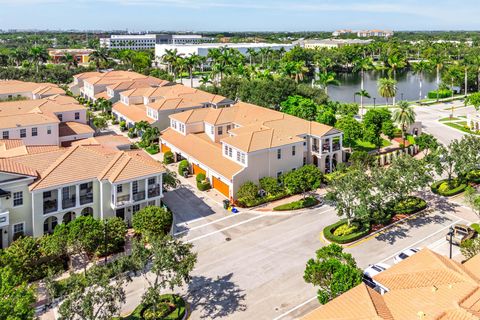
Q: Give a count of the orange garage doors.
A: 3